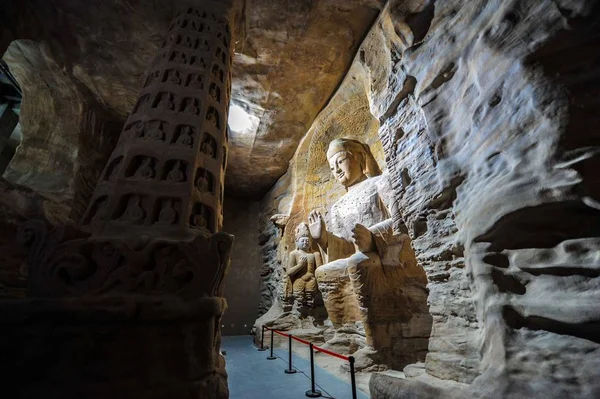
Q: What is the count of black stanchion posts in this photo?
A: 5